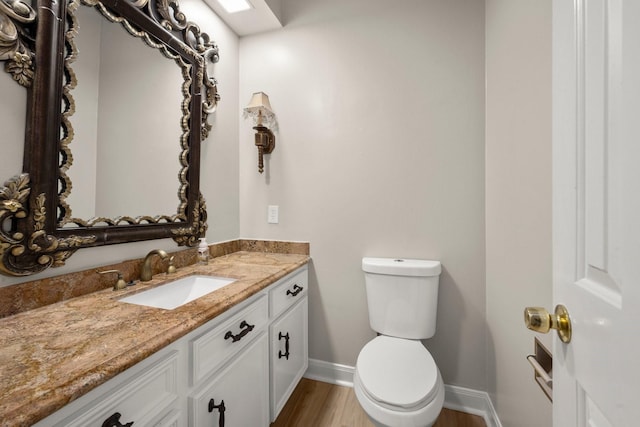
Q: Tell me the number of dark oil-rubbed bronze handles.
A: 5